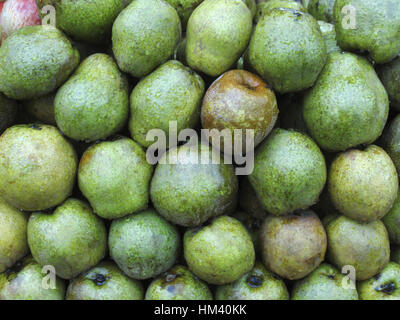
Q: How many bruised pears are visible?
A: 2